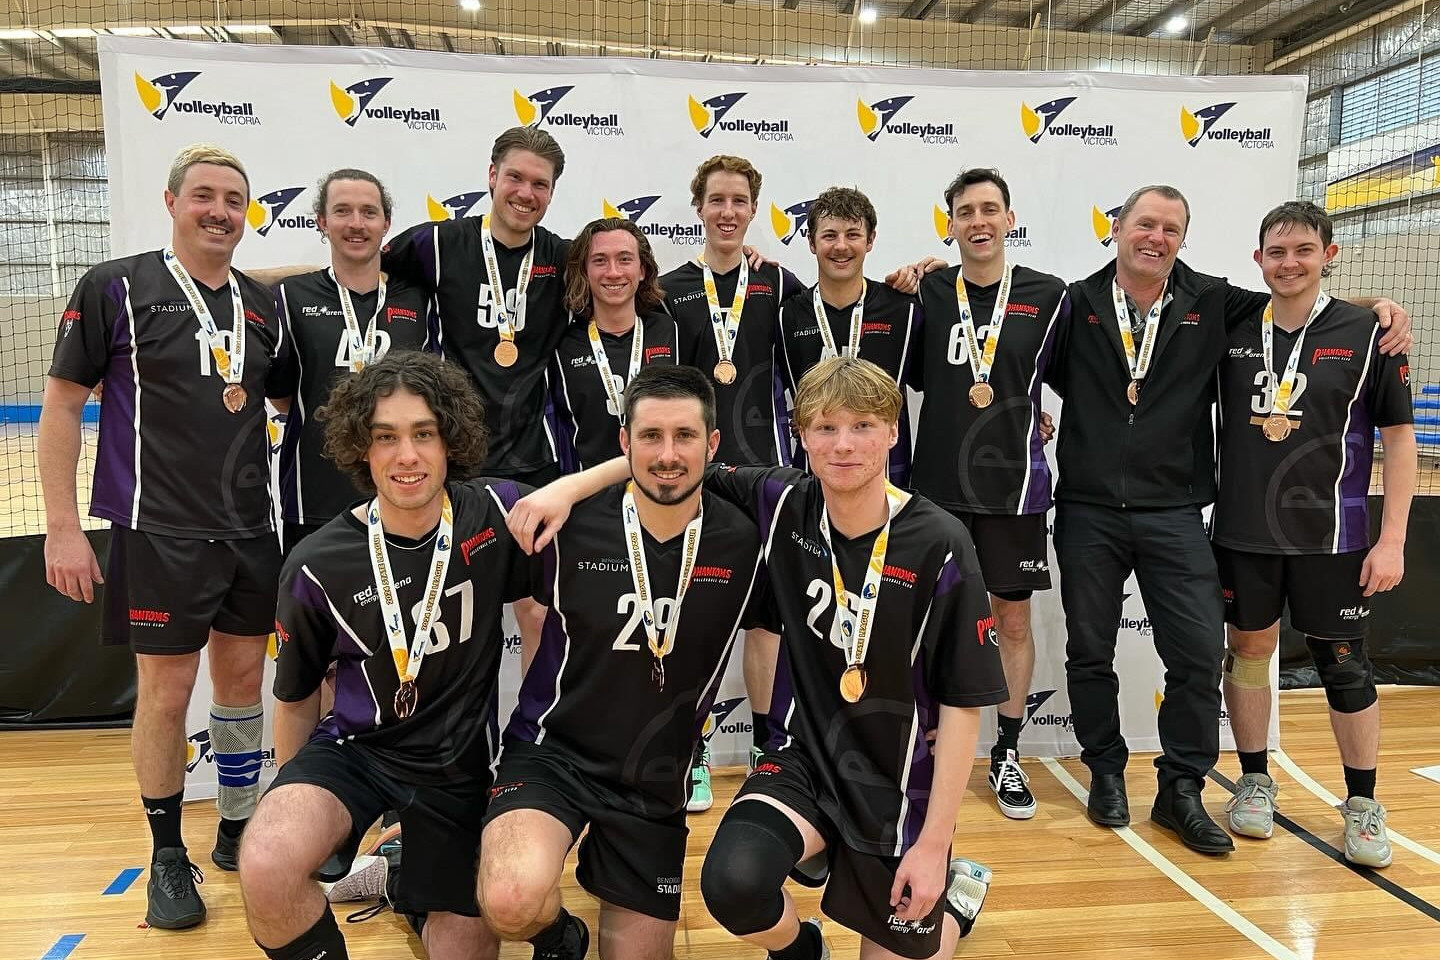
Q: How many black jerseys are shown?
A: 11